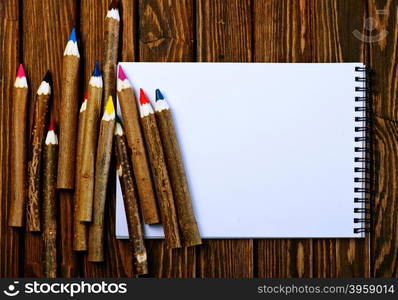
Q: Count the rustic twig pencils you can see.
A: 12